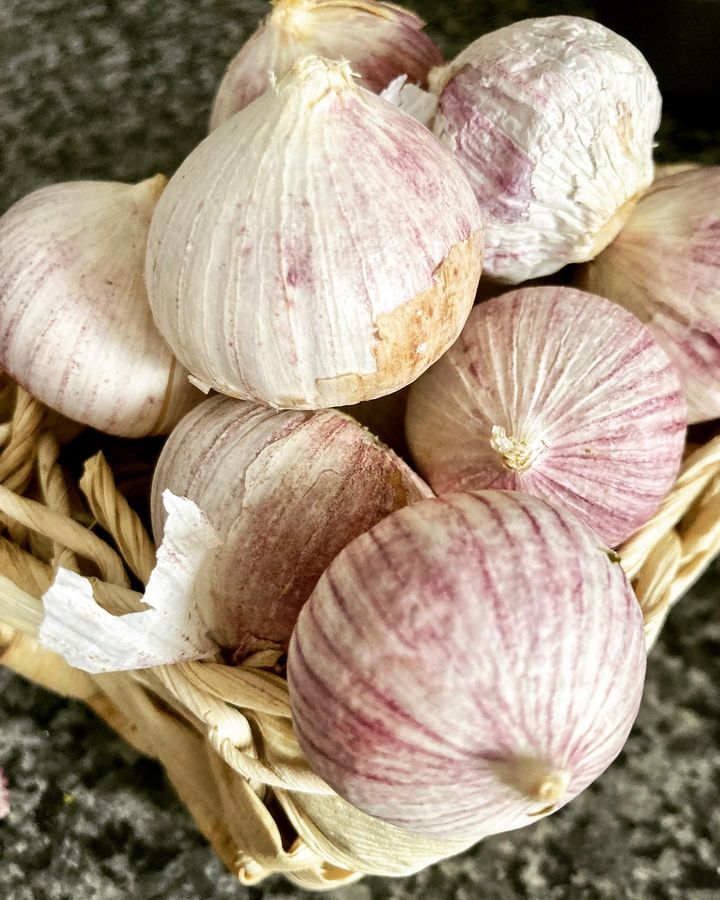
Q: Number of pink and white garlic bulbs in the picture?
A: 8